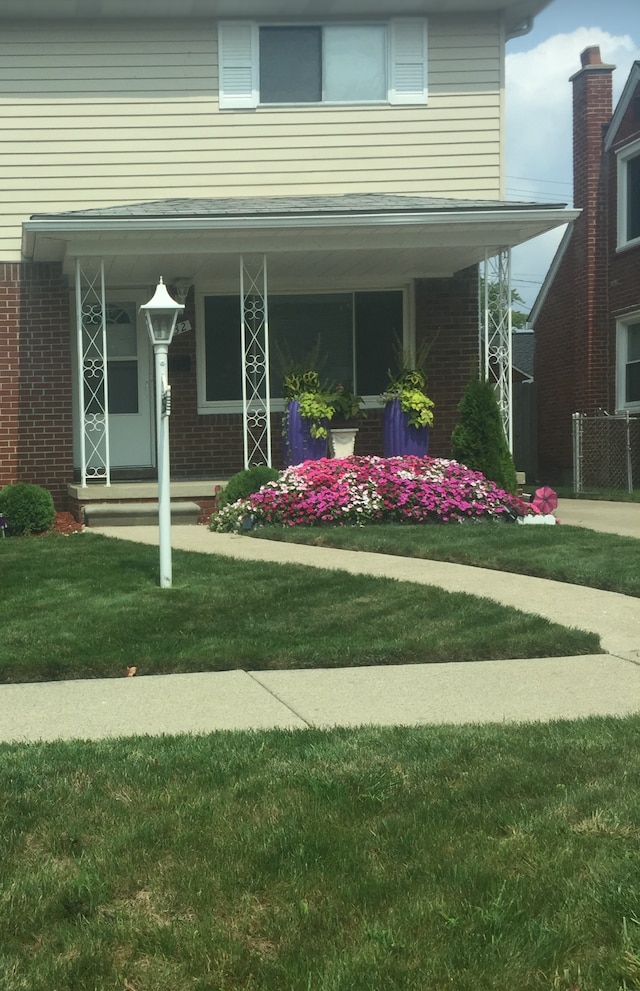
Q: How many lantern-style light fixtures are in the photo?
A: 2